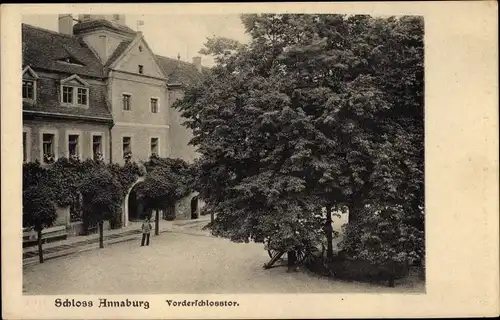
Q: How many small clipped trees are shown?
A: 3